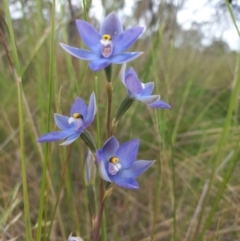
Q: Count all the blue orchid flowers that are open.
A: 4